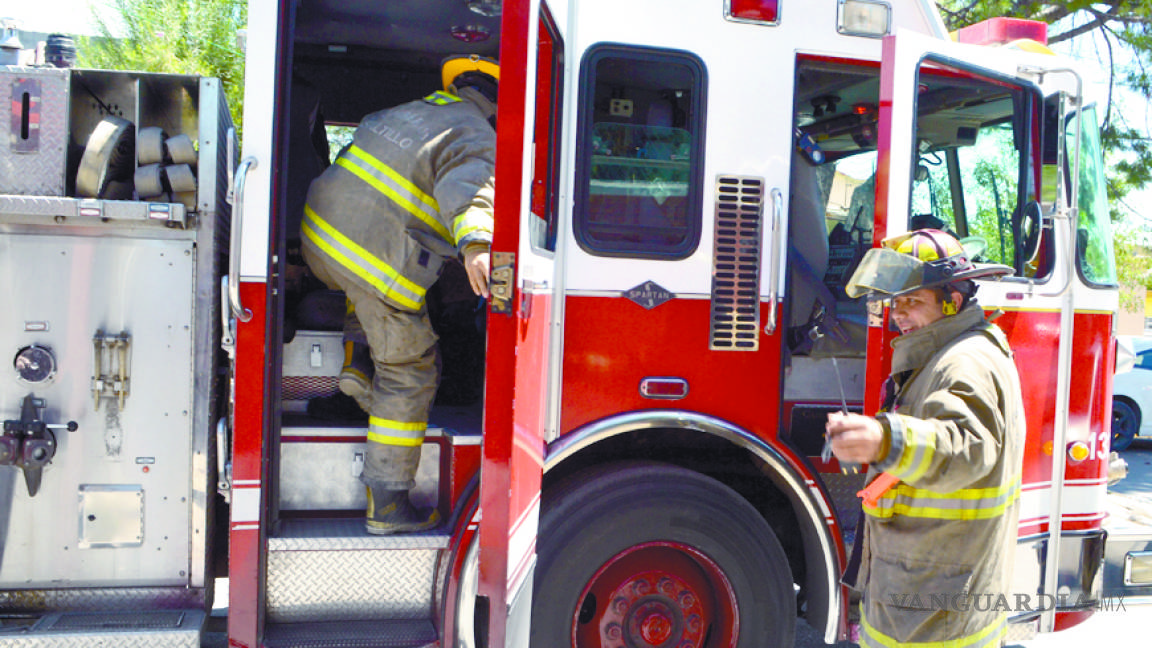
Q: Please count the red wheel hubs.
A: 1